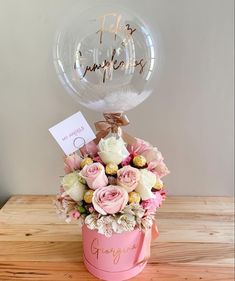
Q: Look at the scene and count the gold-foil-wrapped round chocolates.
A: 6